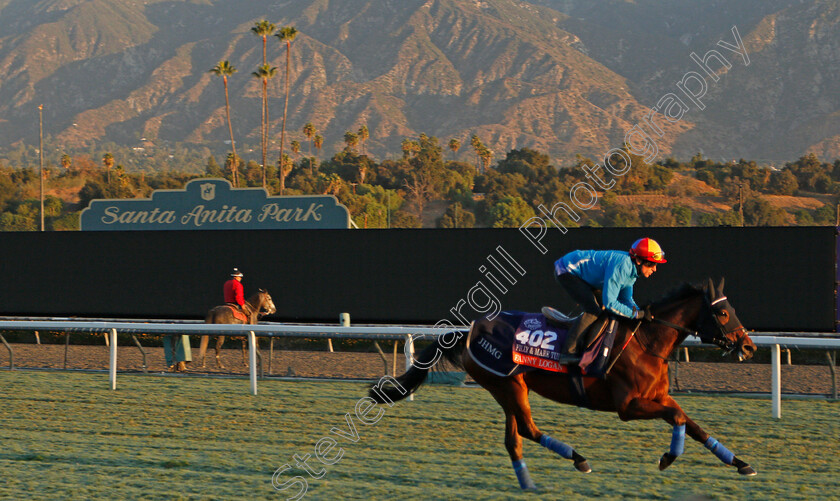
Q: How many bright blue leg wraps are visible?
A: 4